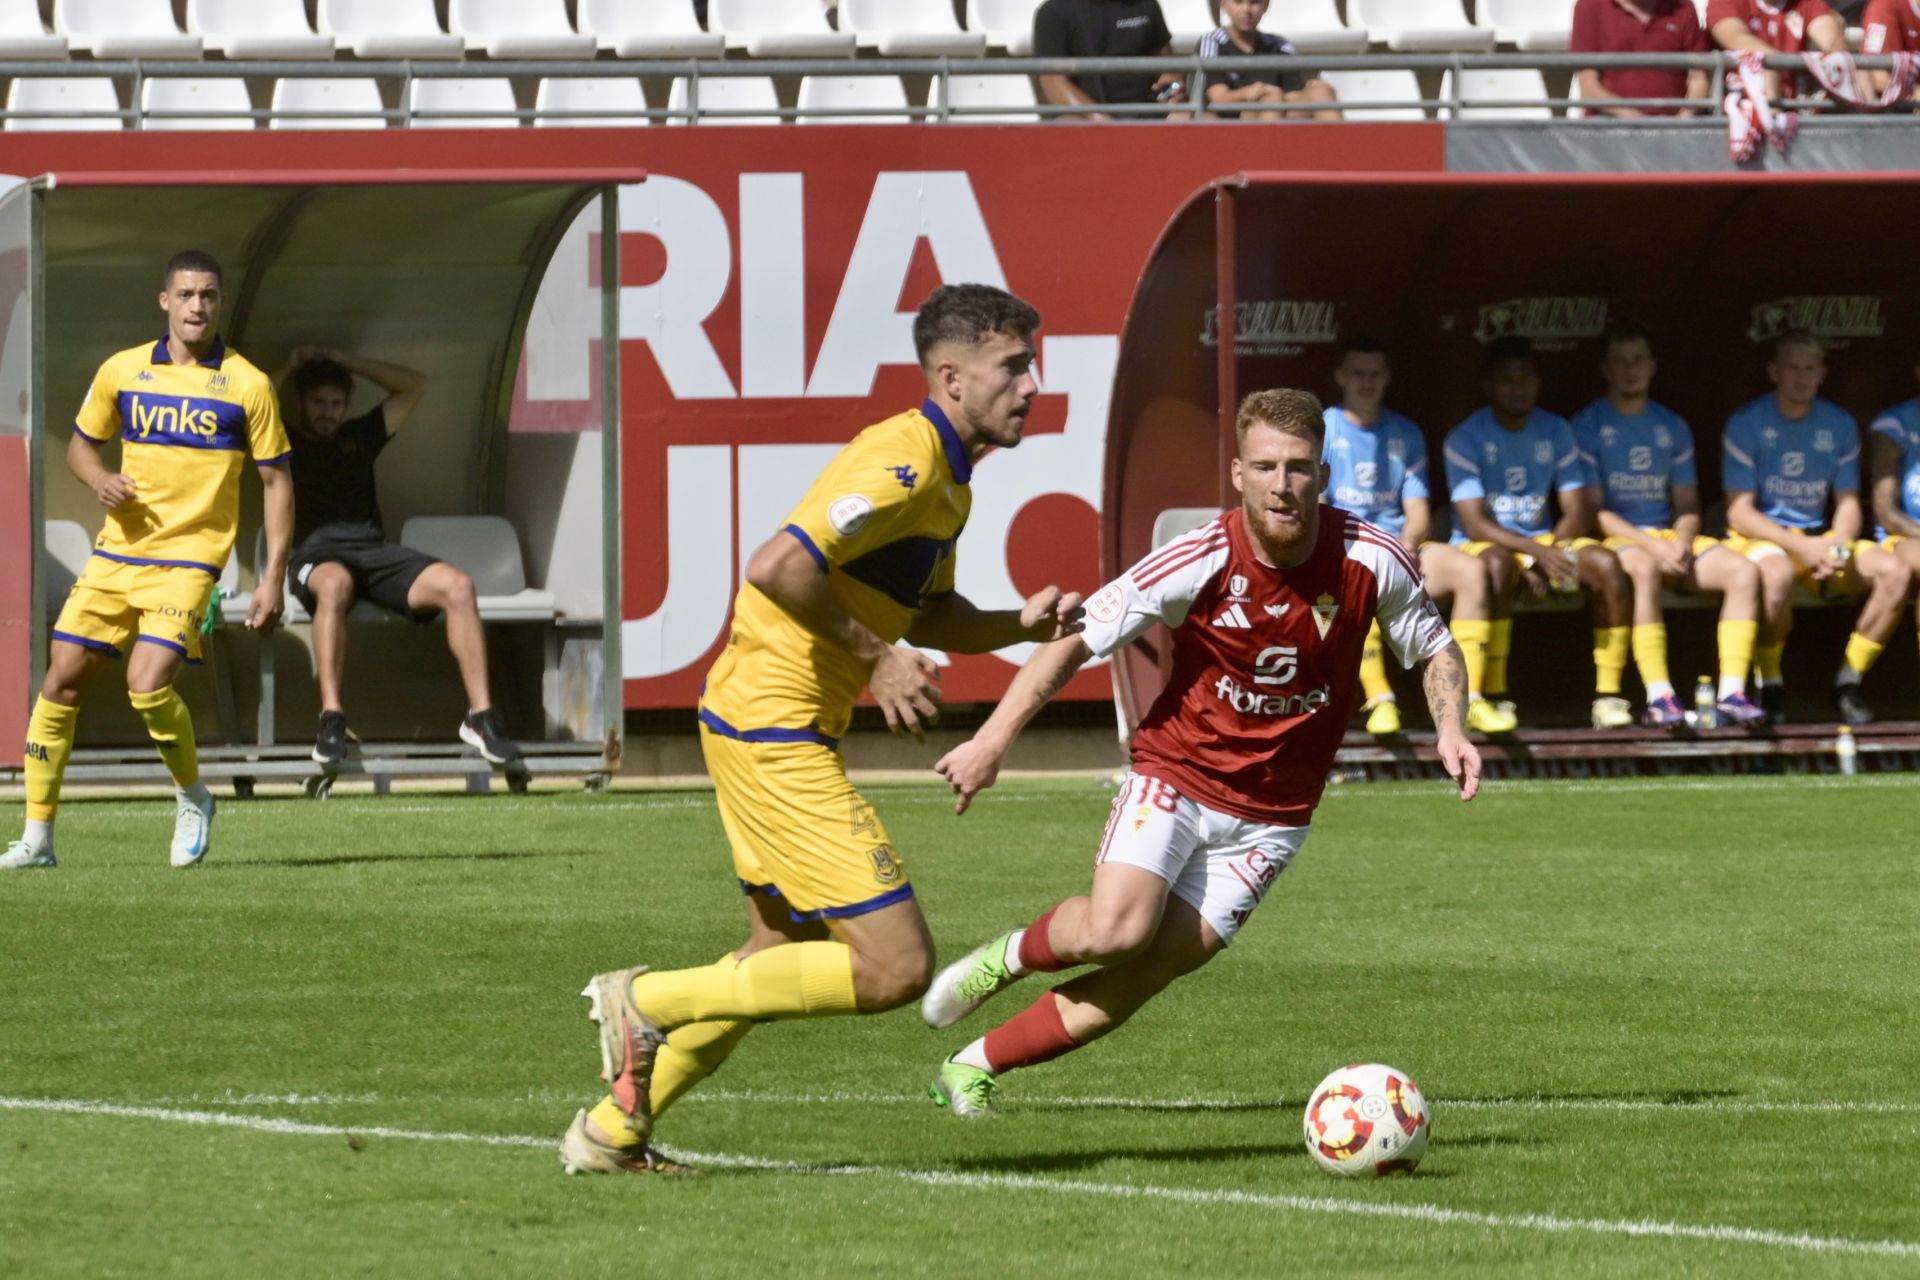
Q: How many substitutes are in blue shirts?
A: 5